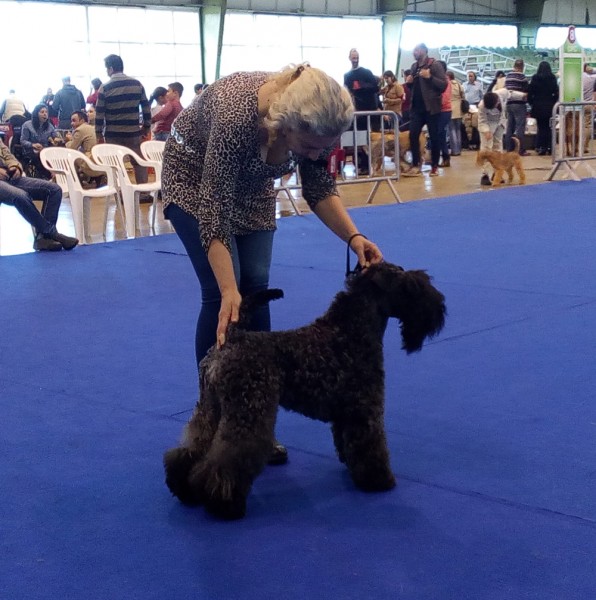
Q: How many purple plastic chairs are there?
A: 0